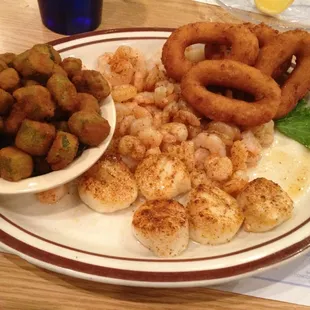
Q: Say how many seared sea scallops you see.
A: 5